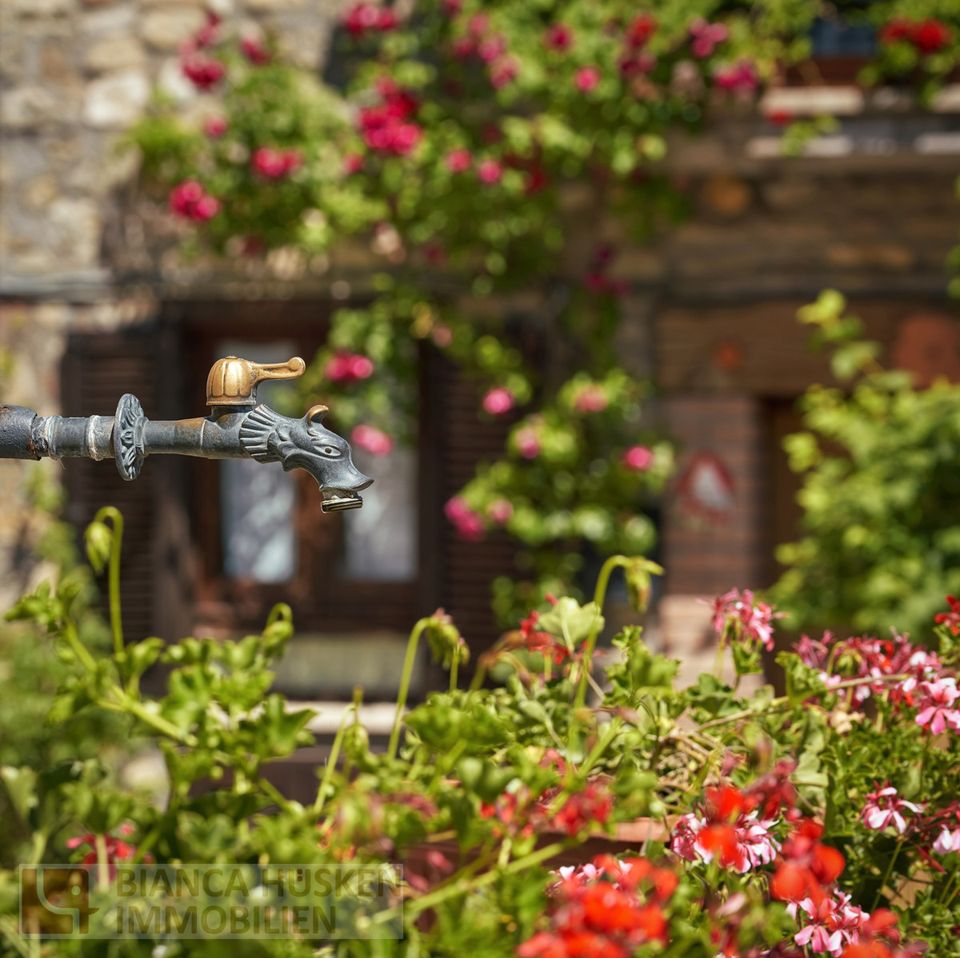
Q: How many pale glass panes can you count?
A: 2